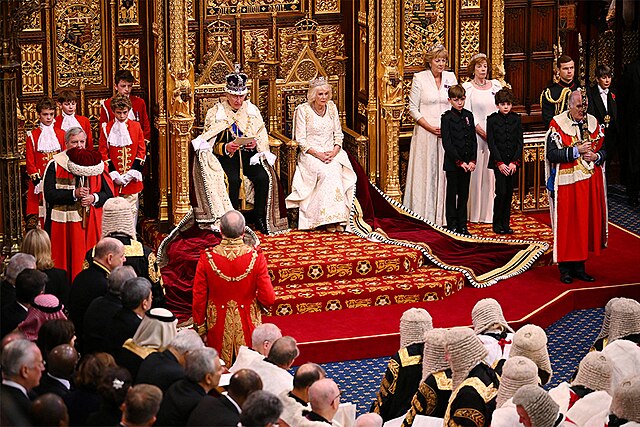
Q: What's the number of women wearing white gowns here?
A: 3